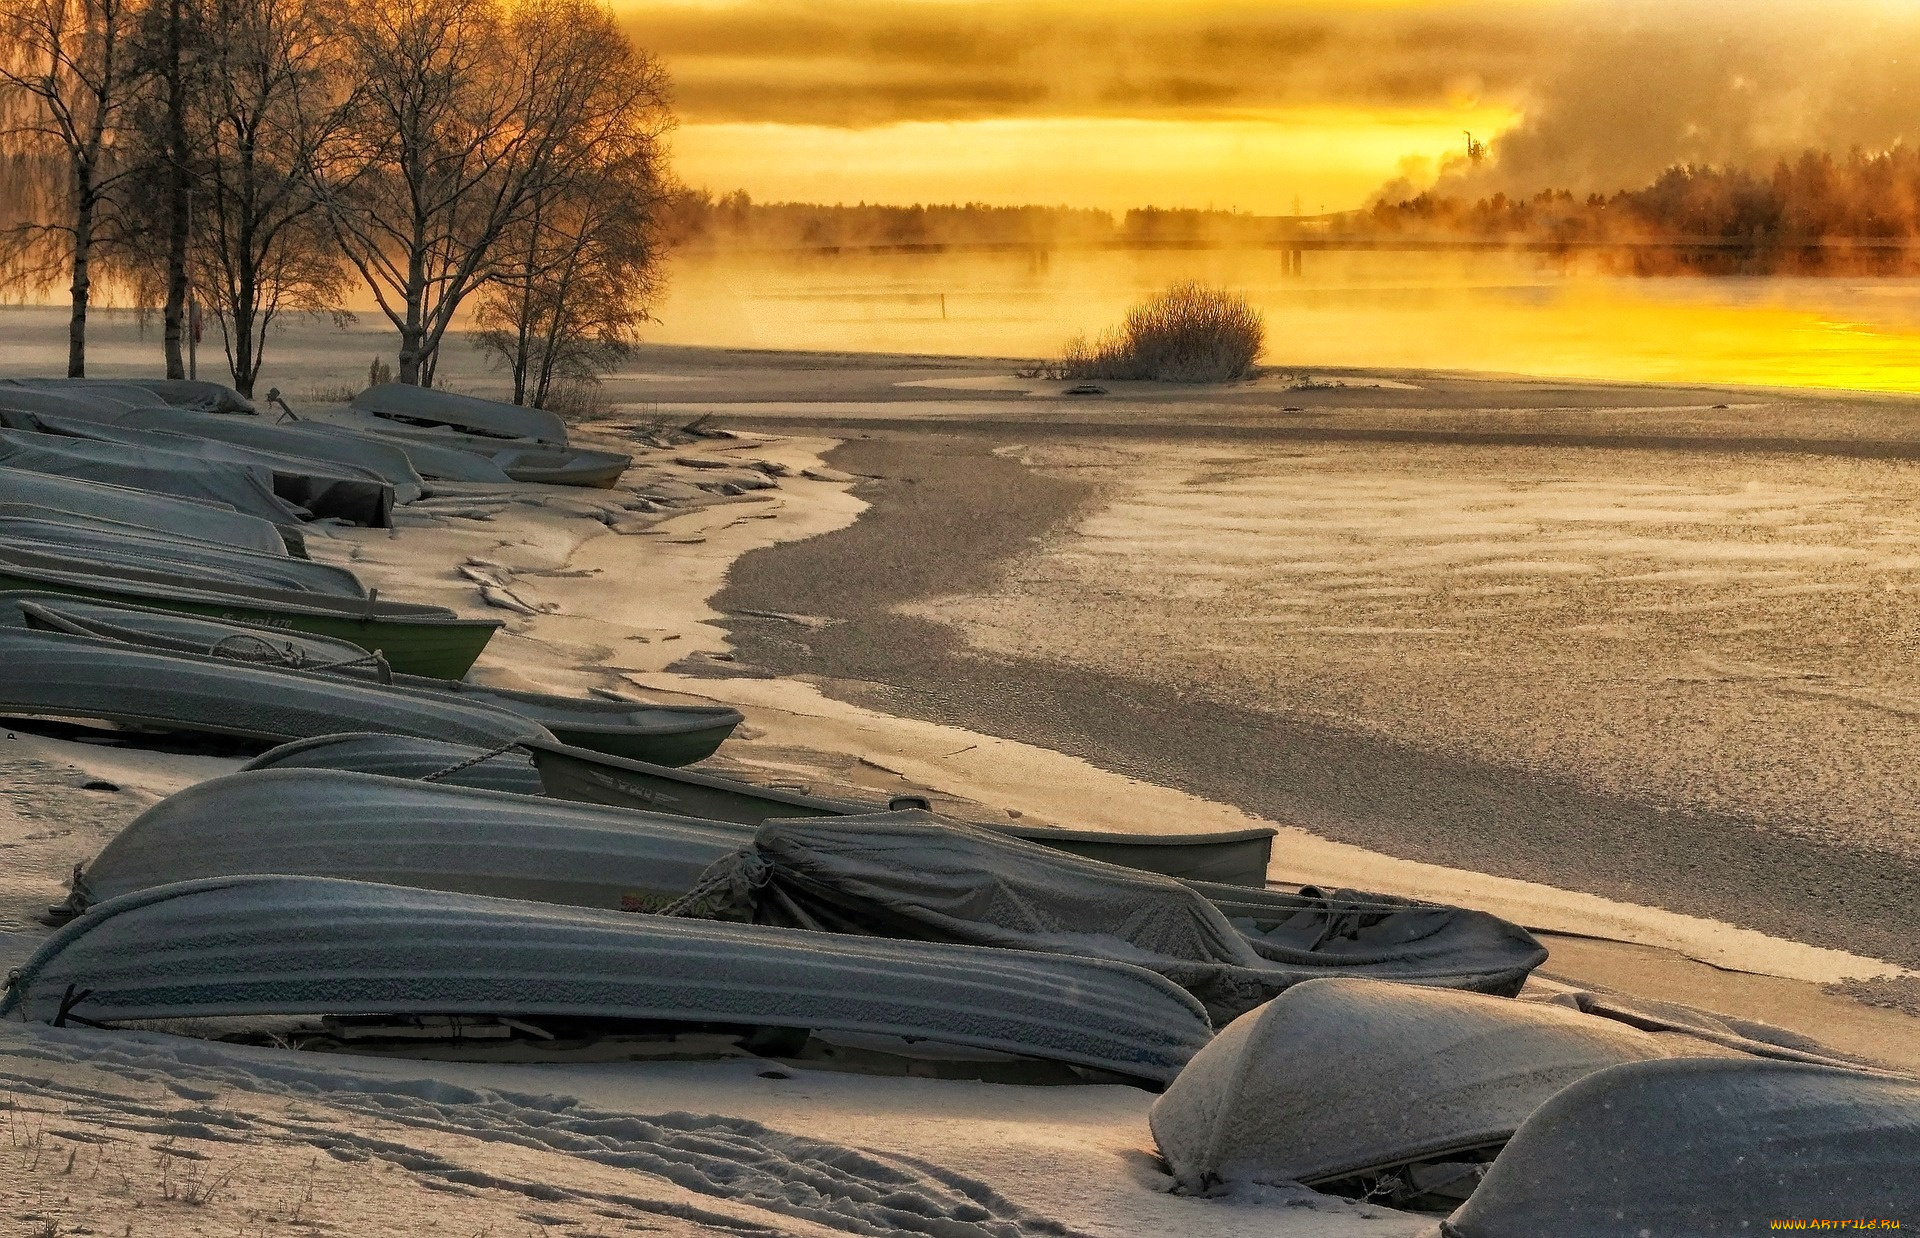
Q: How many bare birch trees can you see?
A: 5